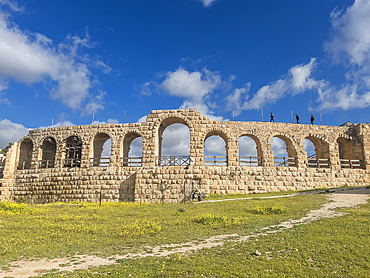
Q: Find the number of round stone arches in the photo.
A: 11